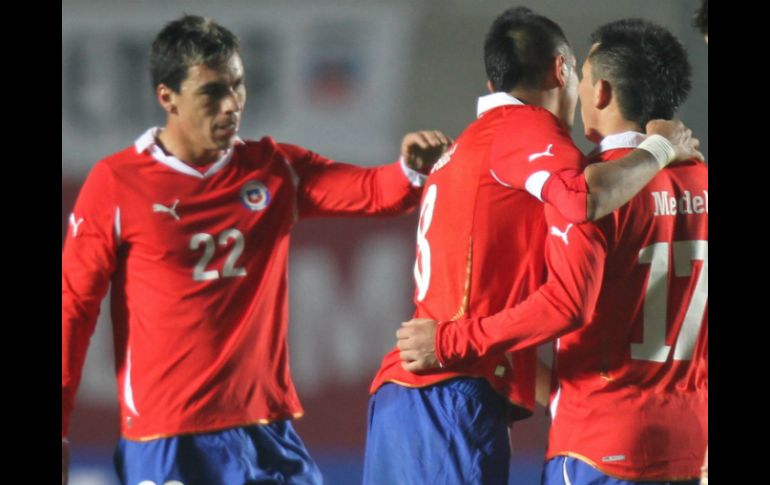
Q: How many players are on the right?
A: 2